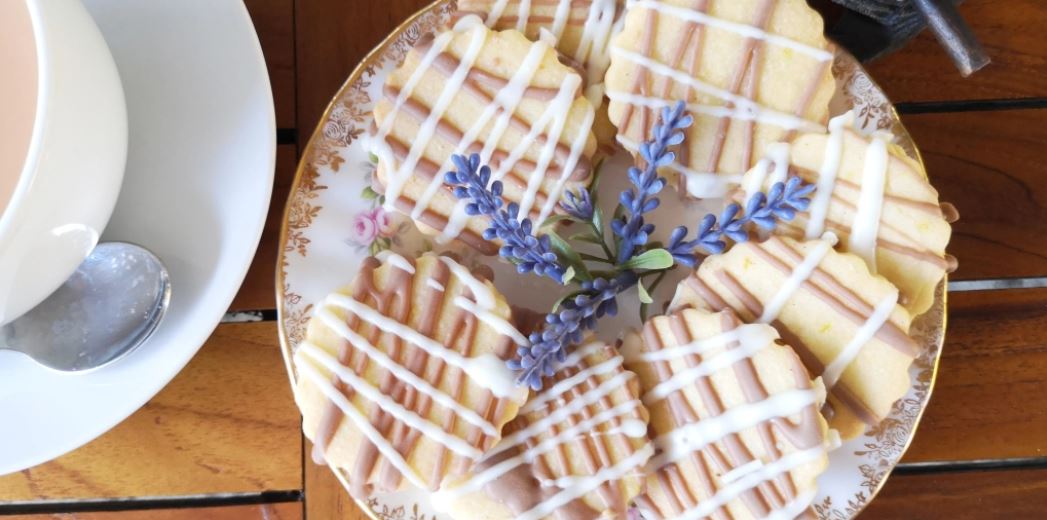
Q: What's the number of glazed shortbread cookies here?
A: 8